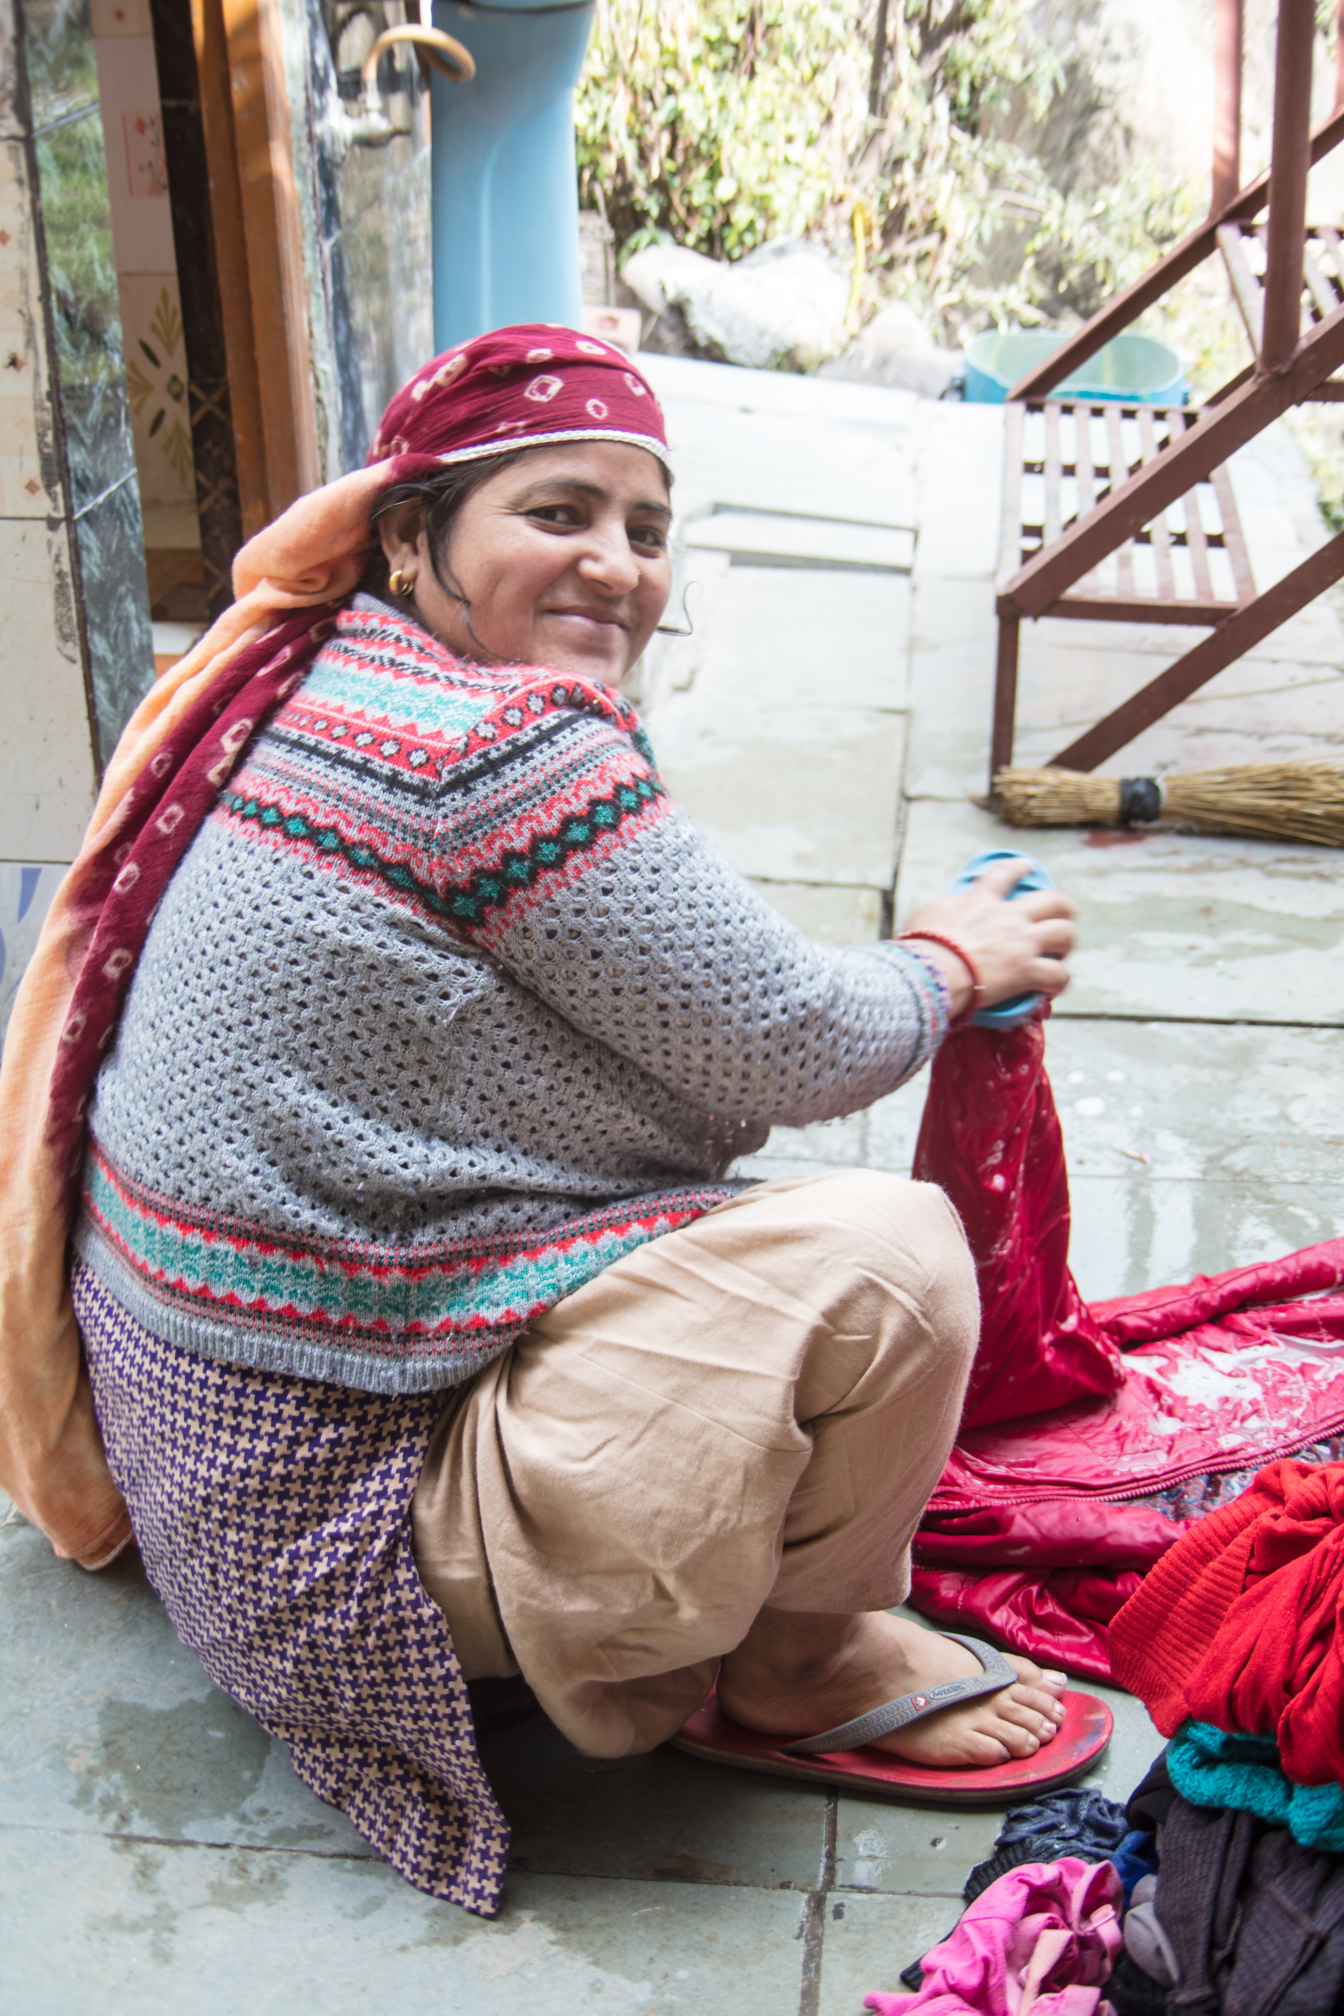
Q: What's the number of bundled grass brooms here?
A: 1